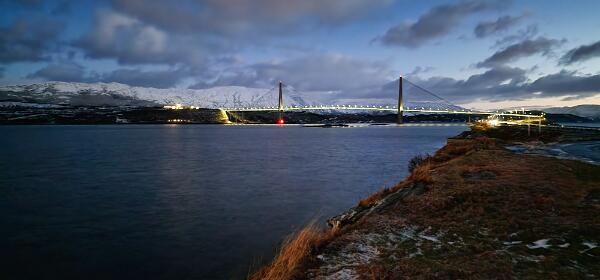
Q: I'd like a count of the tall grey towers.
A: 2